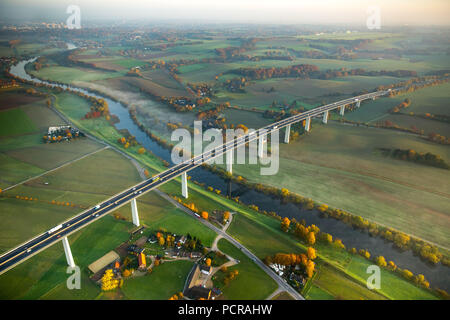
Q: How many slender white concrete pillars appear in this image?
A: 11